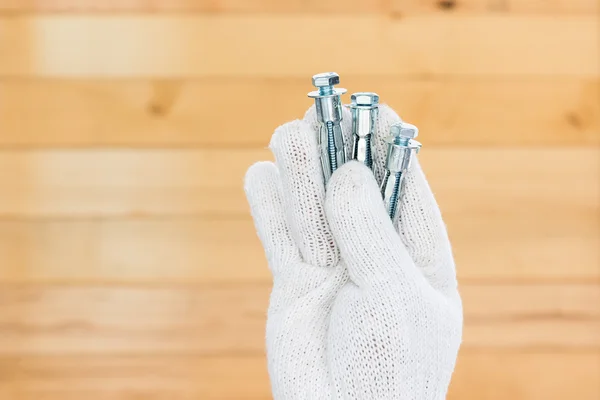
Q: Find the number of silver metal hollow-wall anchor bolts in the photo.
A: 3